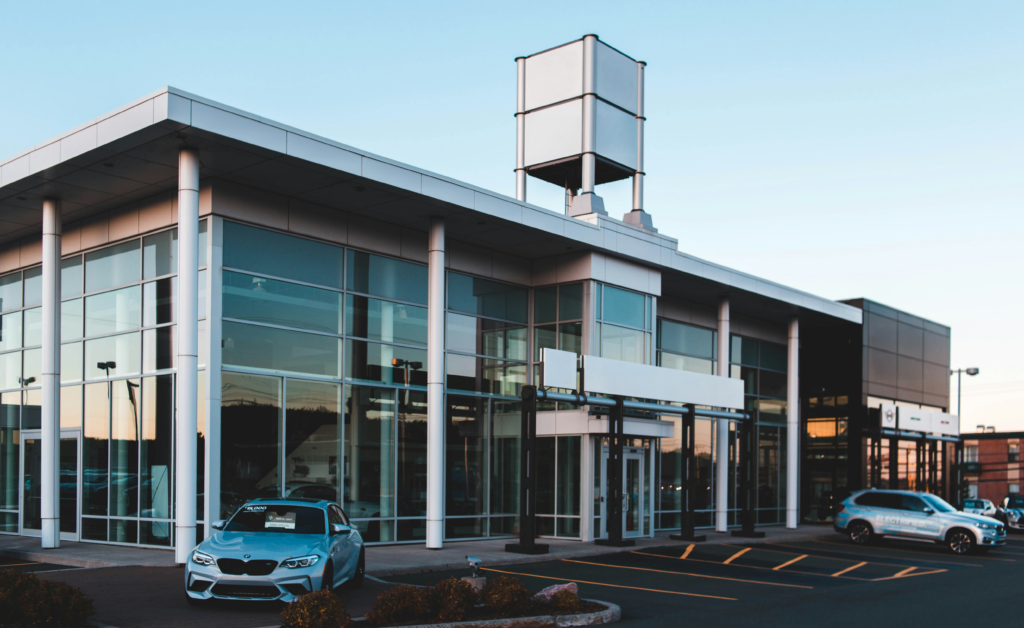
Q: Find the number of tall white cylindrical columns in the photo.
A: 5